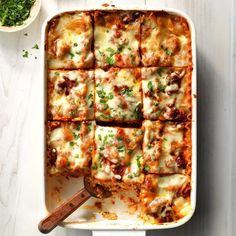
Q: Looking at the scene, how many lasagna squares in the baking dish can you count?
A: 10